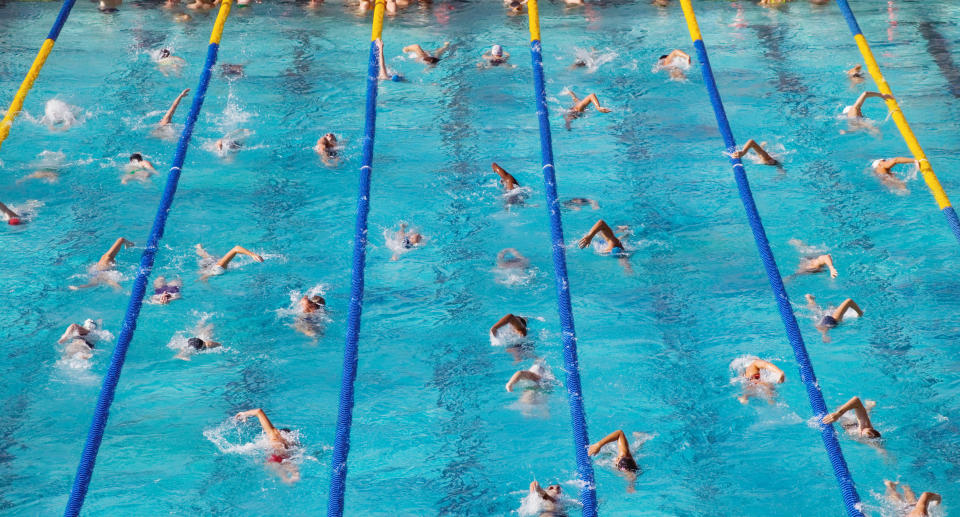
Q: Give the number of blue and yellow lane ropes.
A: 6